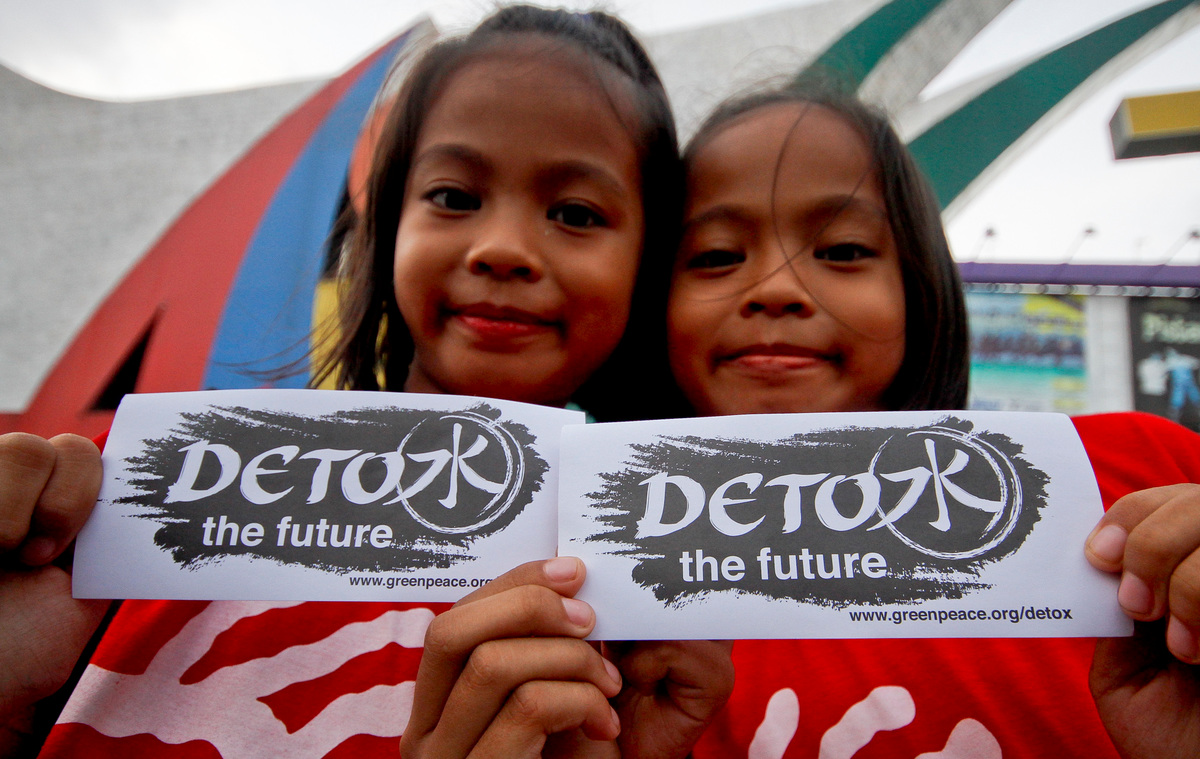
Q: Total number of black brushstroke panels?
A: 2